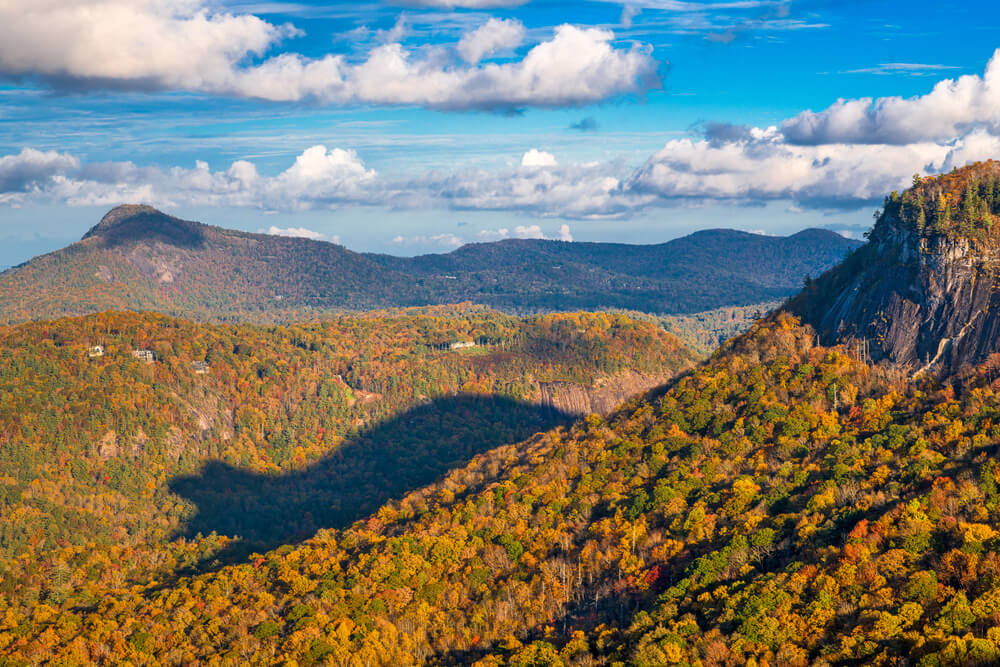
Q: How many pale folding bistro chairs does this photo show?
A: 0